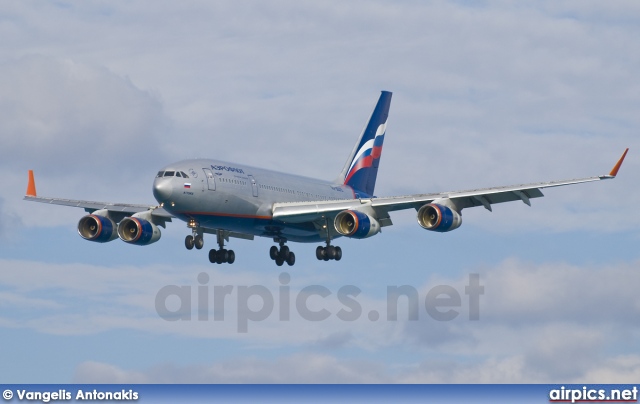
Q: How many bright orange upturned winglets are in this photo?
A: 2